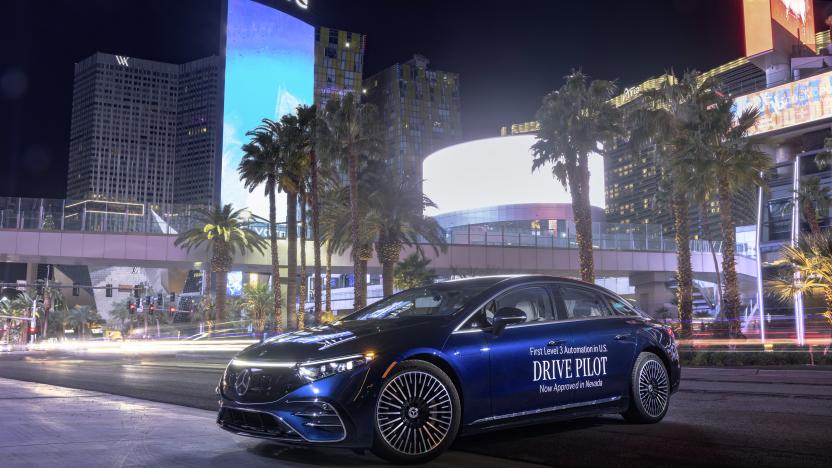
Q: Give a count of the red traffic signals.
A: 4